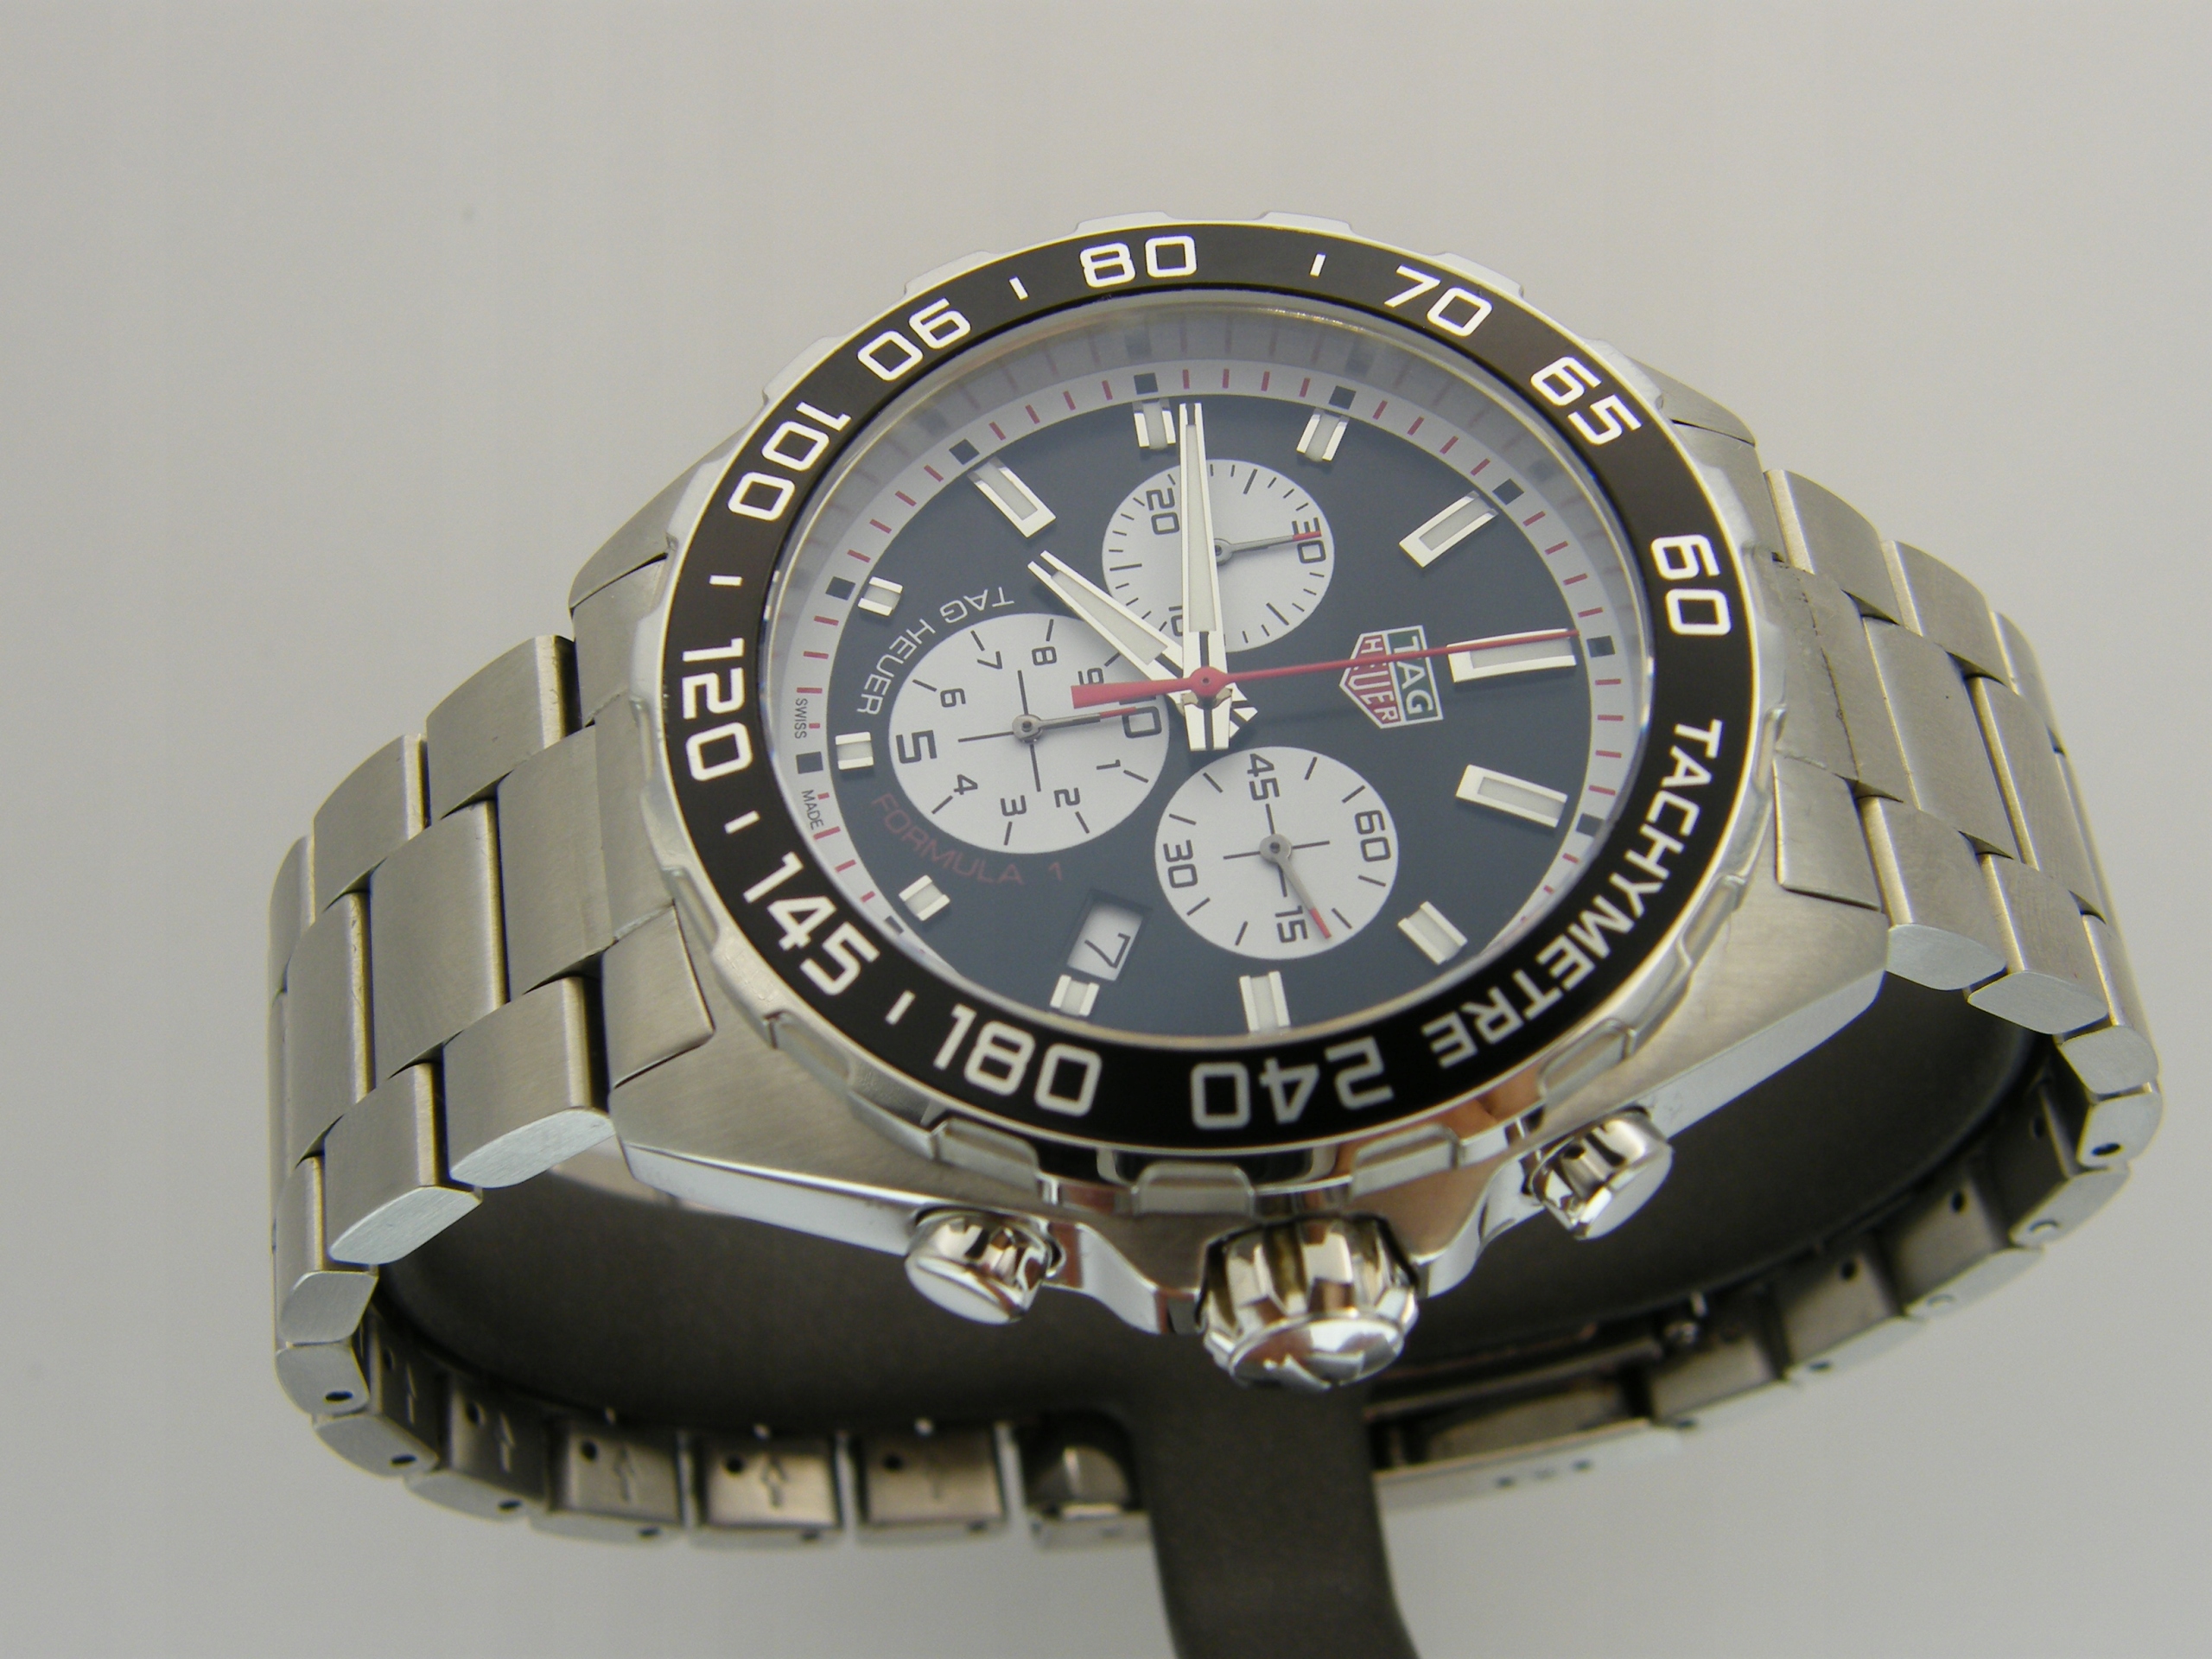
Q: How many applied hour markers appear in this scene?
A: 12